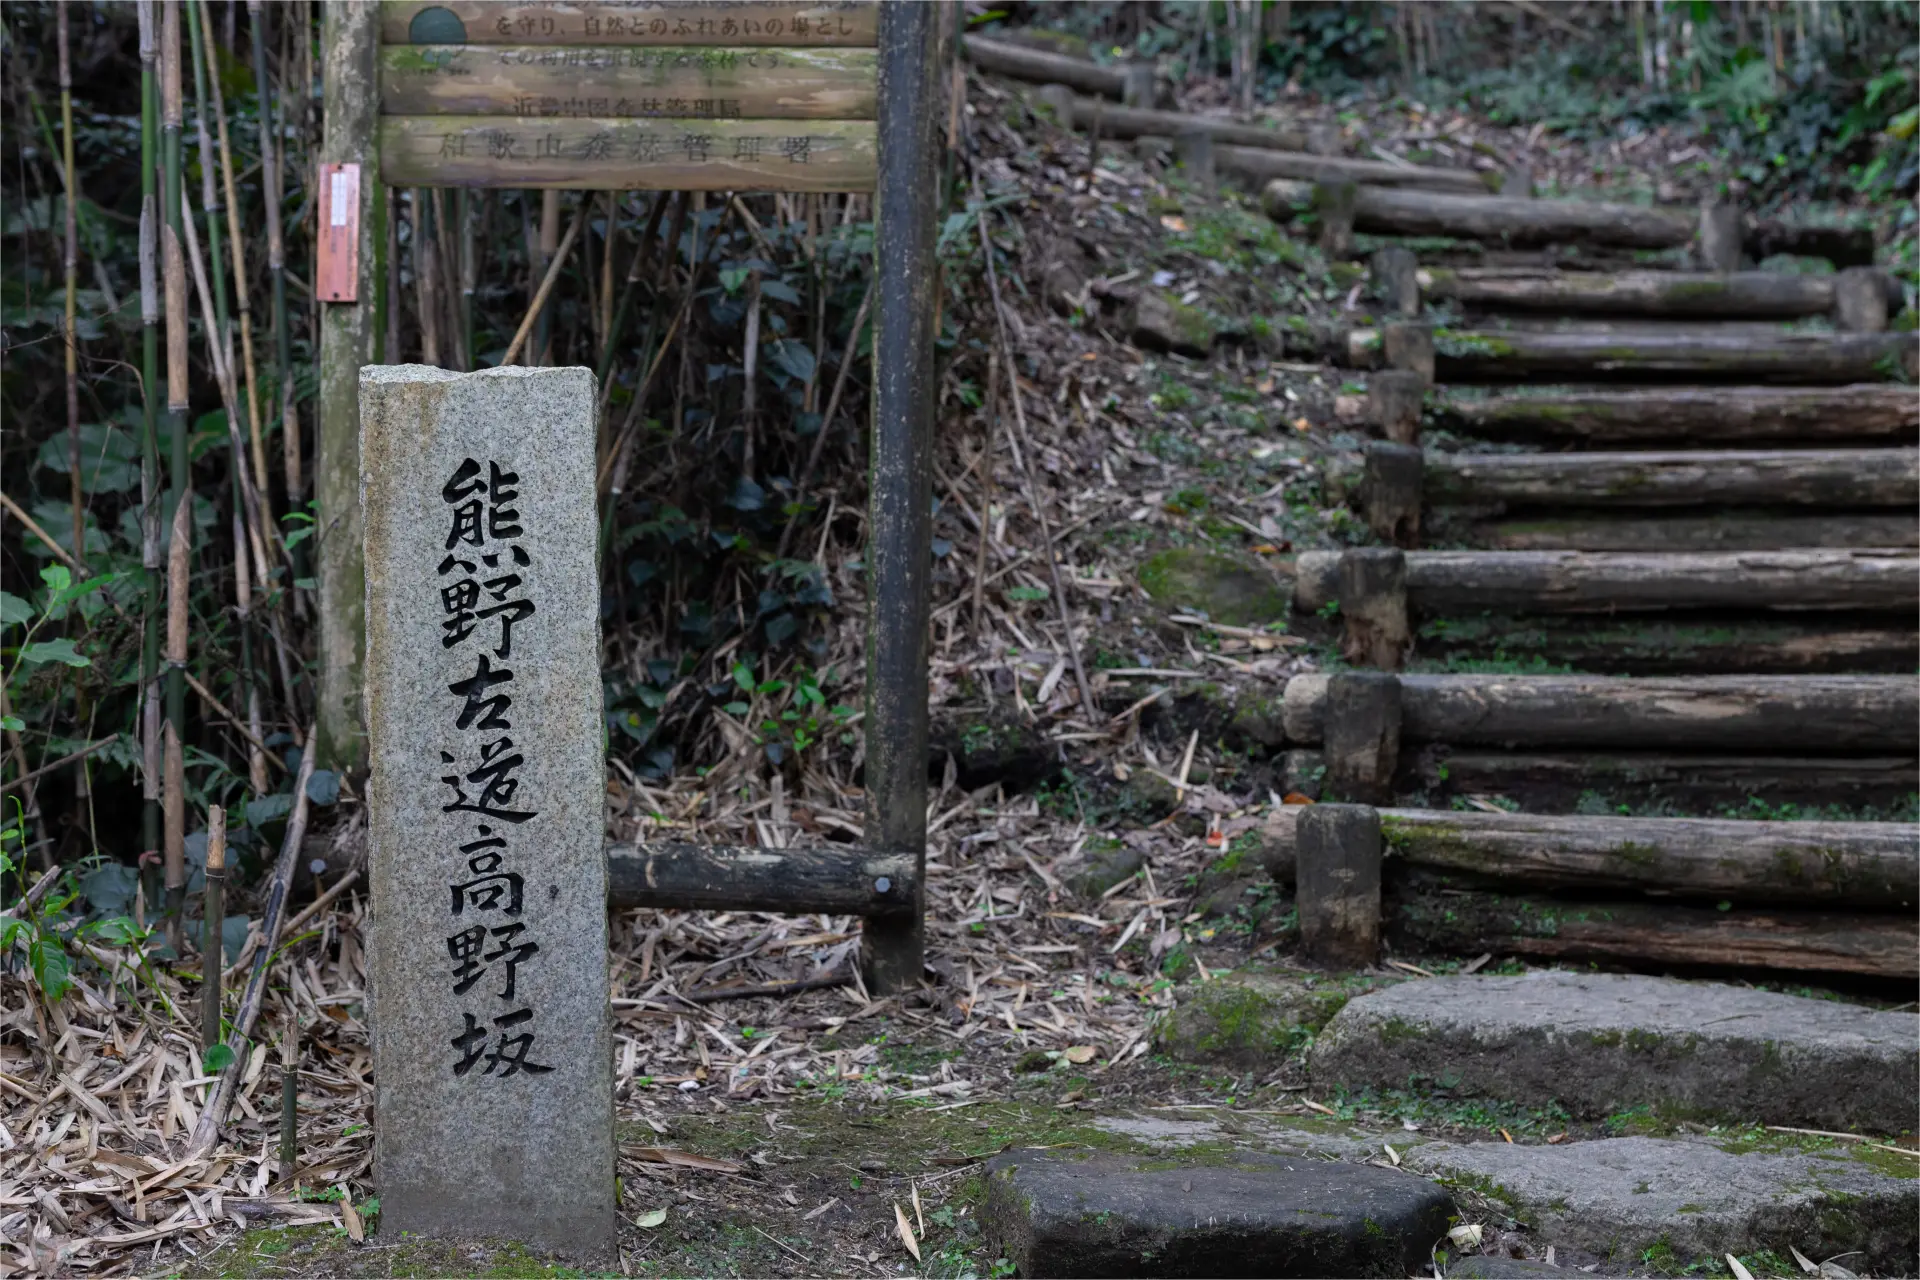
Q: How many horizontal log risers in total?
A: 11